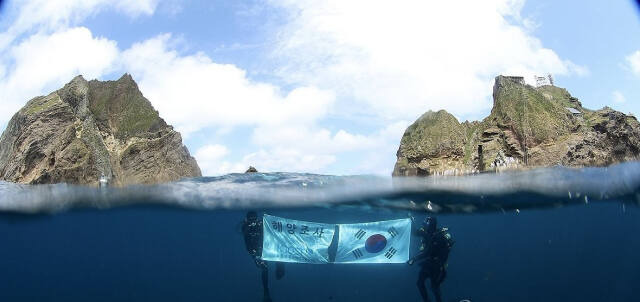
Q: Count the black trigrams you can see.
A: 4